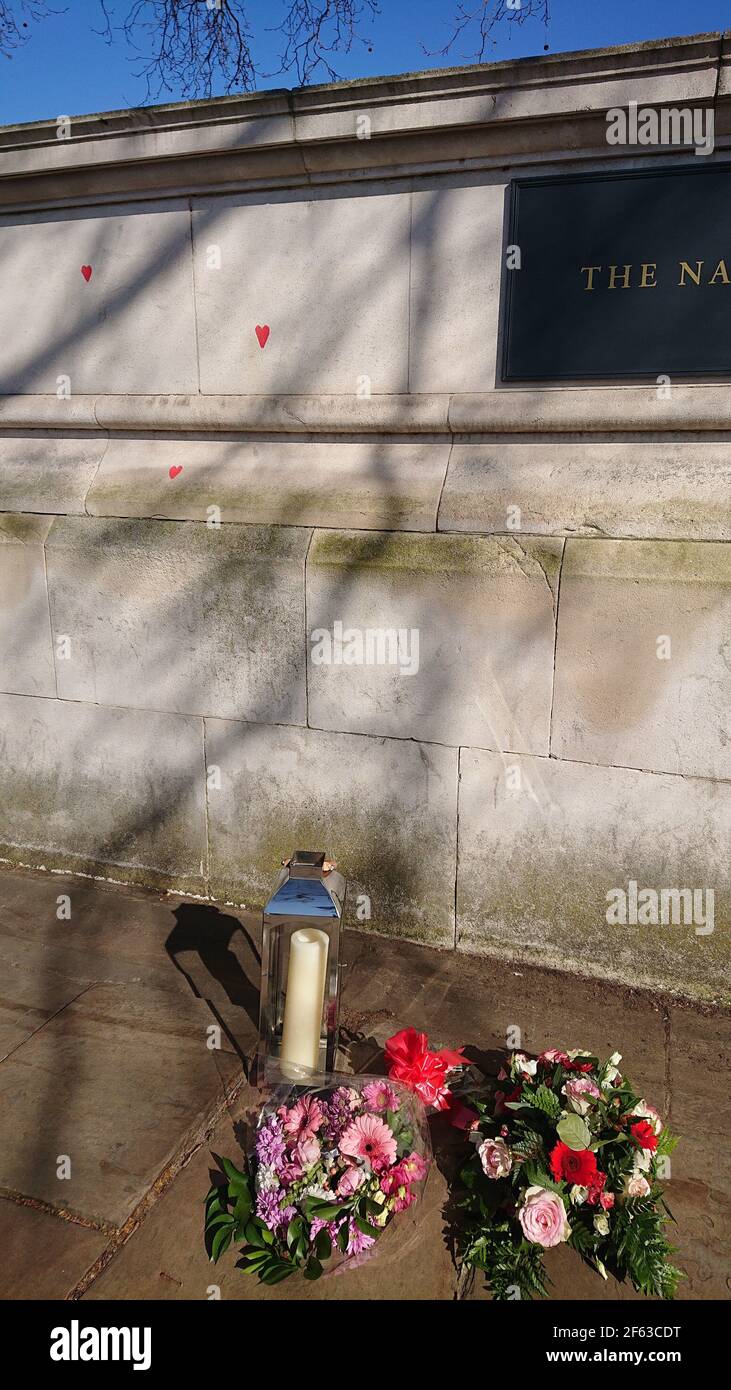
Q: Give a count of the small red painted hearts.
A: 3